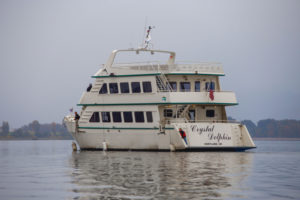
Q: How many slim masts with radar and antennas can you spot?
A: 1